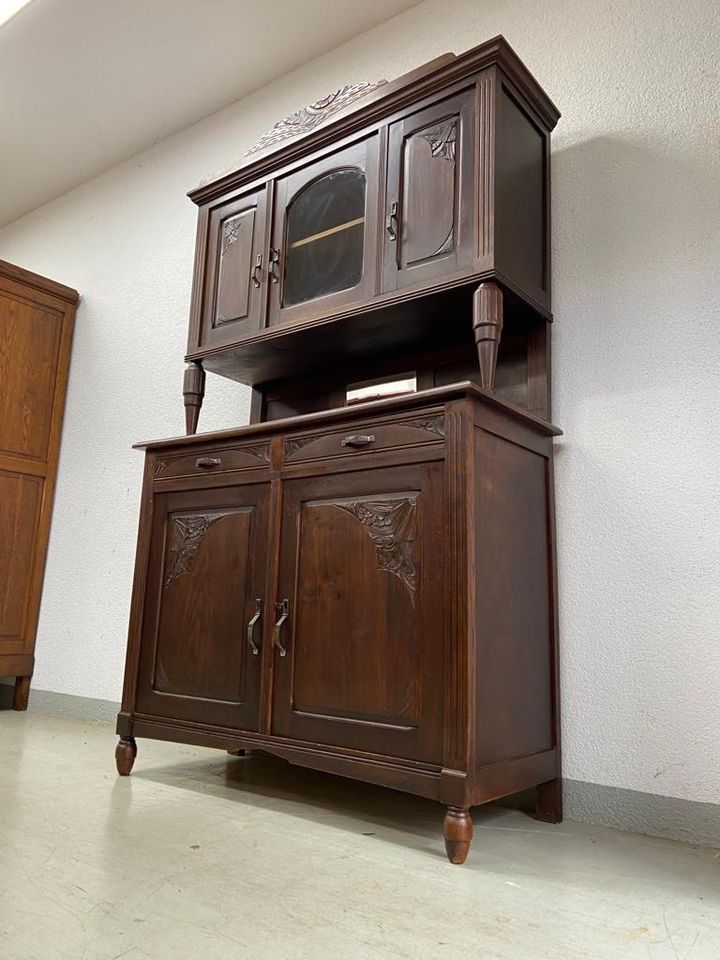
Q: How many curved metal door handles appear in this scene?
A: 5